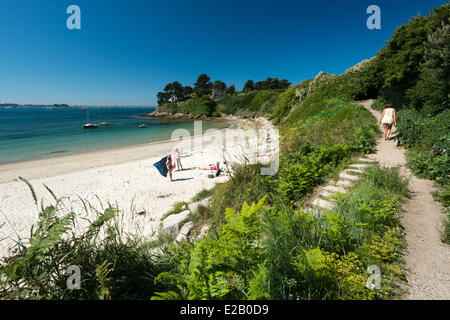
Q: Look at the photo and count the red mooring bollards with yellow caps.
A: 0